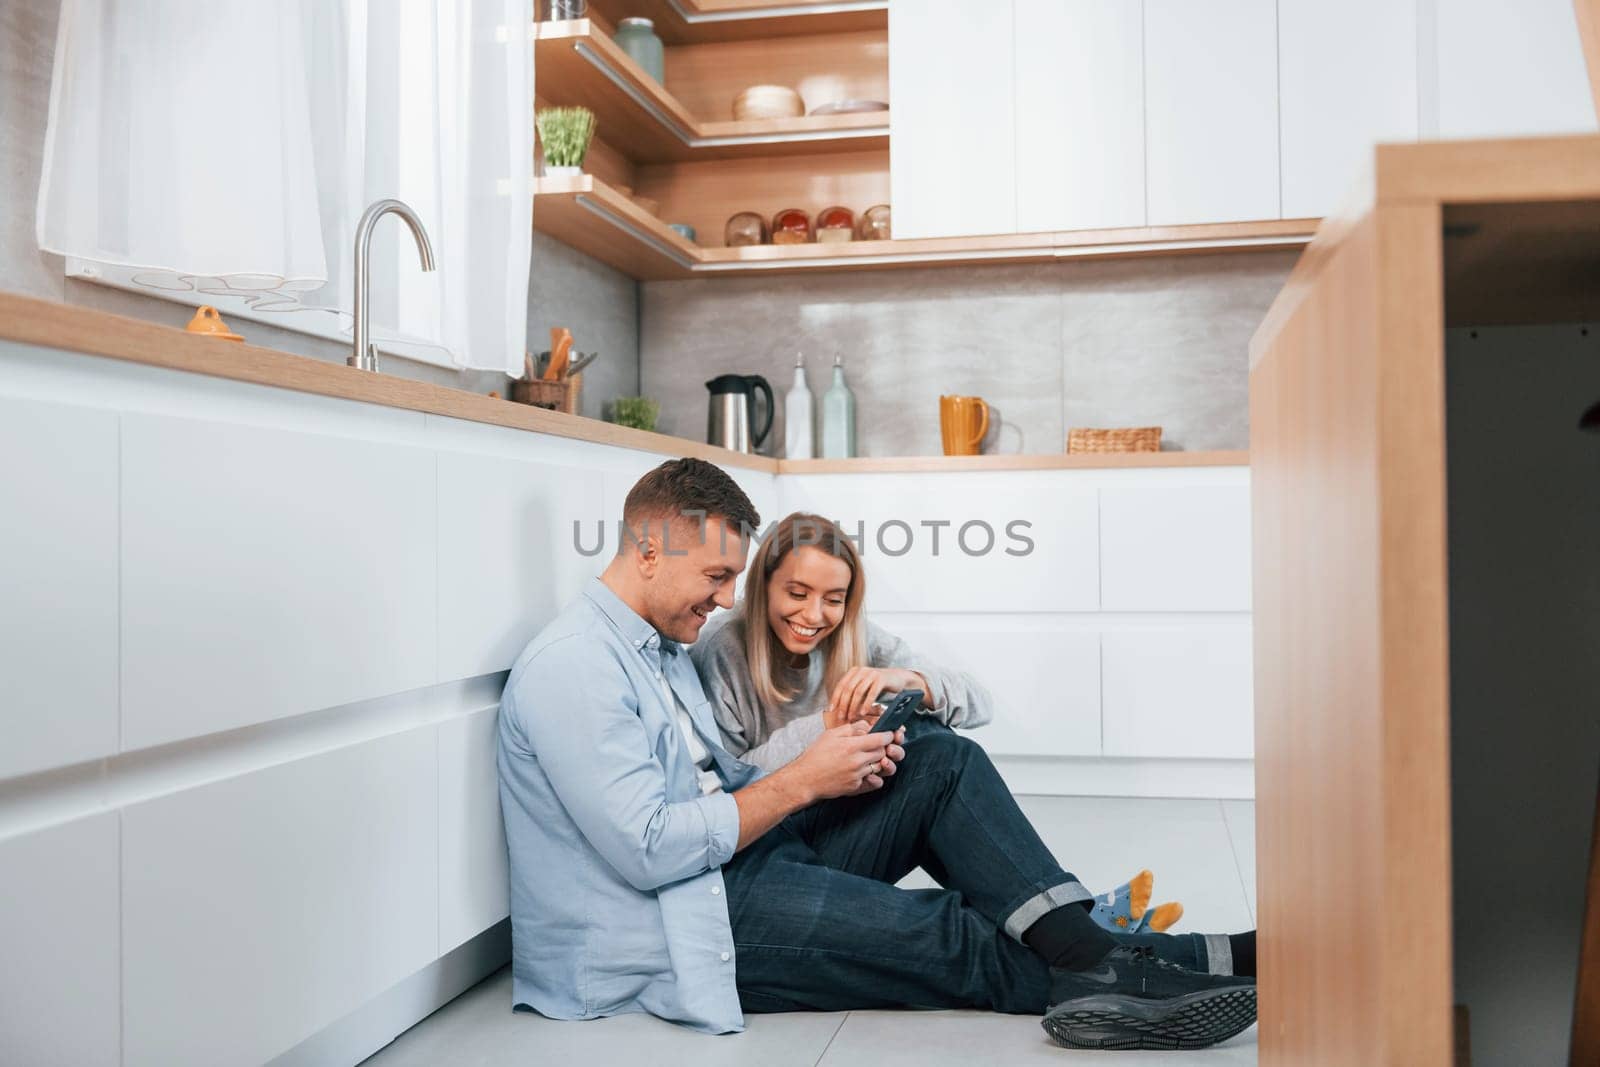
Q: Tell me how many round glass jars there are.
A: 4